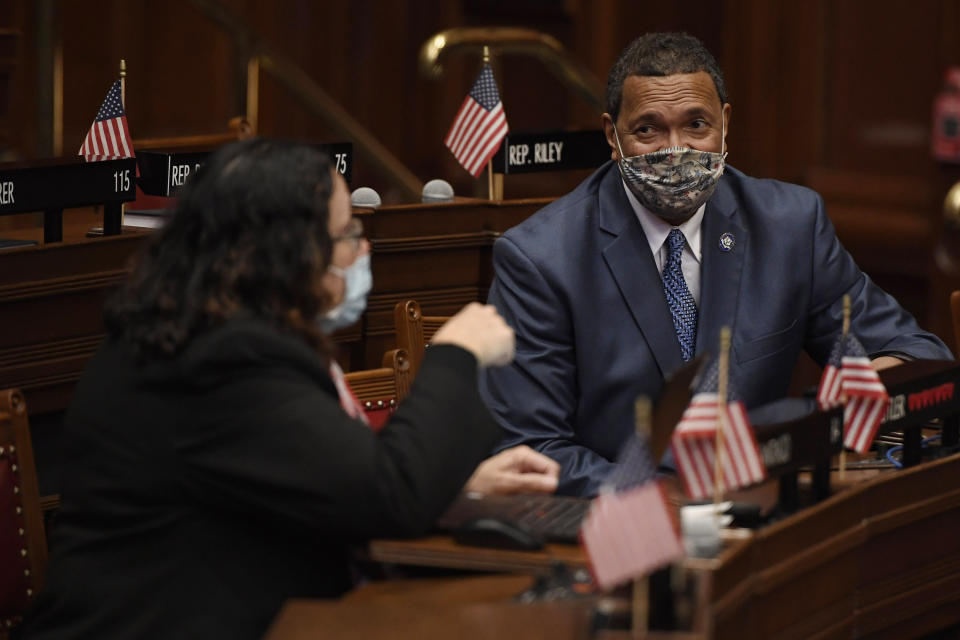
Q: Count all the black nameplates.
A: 5